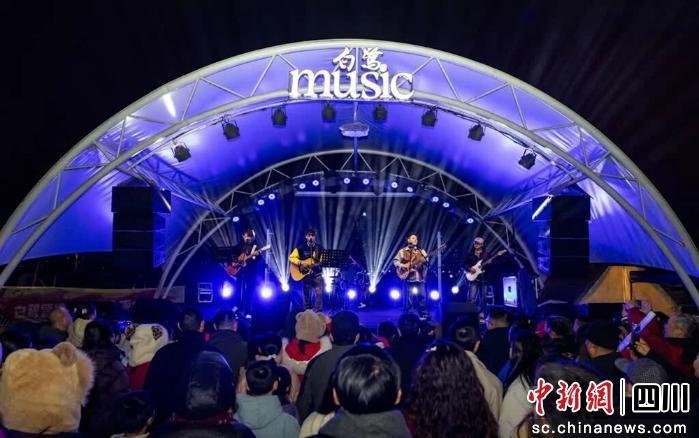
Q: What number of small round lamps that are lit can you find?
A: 12